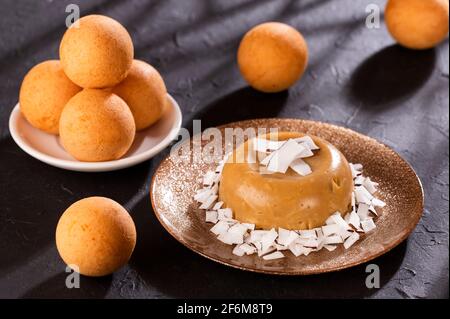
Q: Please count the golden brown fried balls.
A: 7